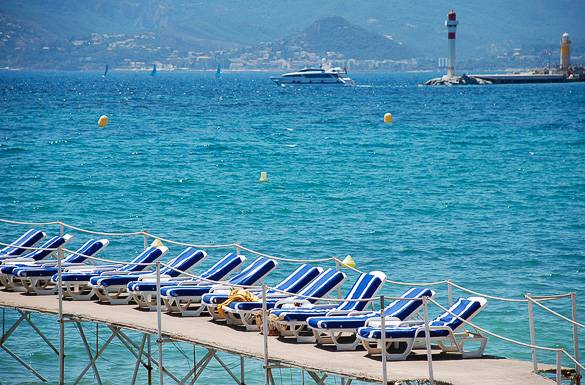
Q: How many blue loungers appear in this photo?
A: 12